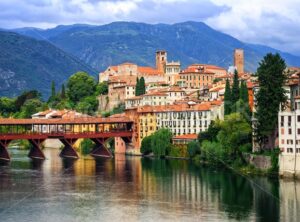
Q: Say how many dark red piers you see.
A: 4